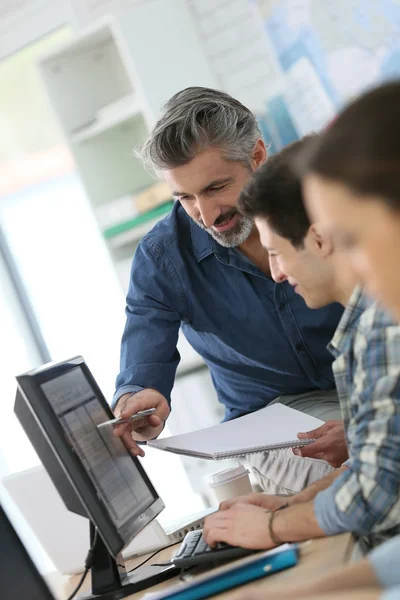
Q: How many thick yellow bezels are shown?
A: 0